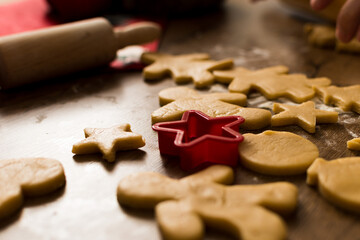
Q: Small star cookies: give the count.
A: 2